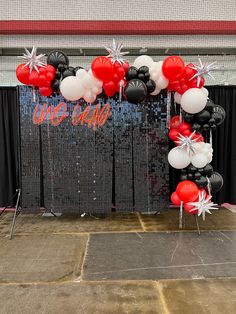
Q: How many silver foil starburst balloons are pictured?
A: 5